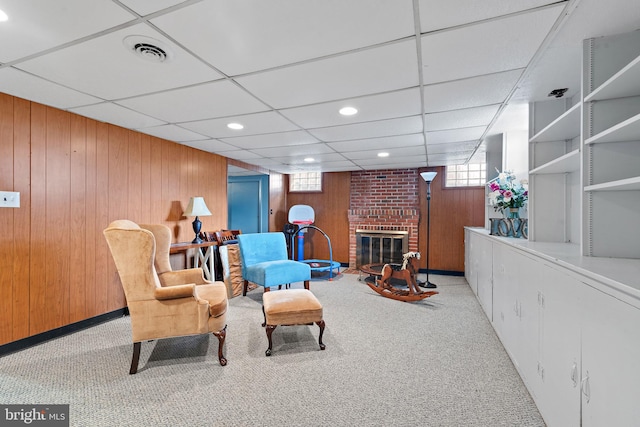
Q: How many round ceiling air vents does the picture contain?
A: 1